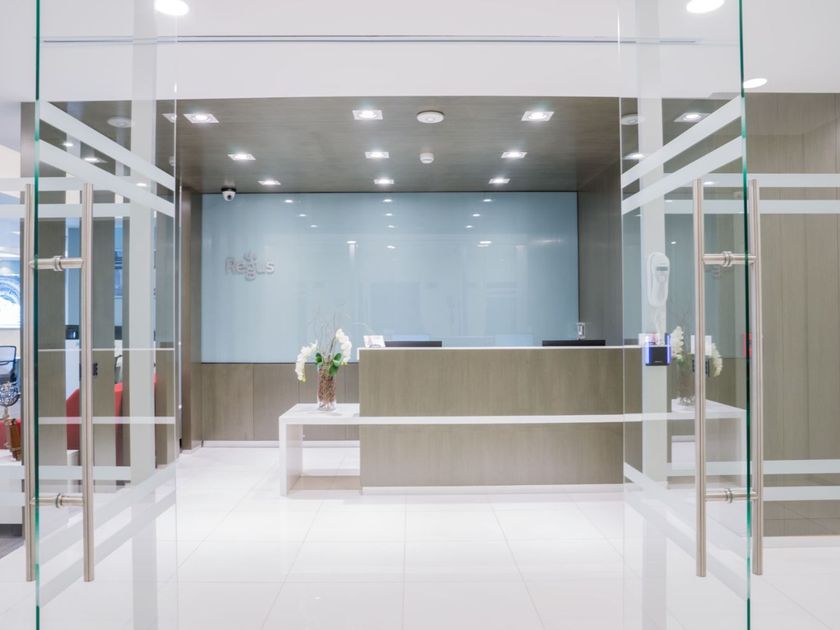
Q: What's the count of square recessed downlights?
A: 9